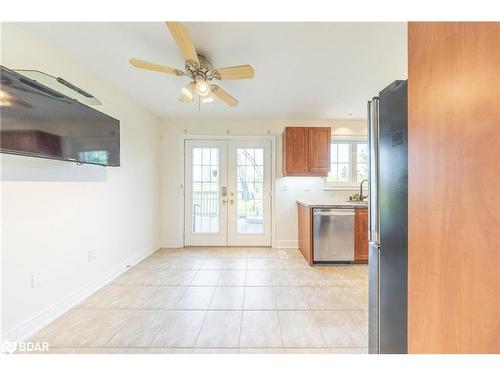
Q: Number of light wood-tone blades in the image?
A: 5